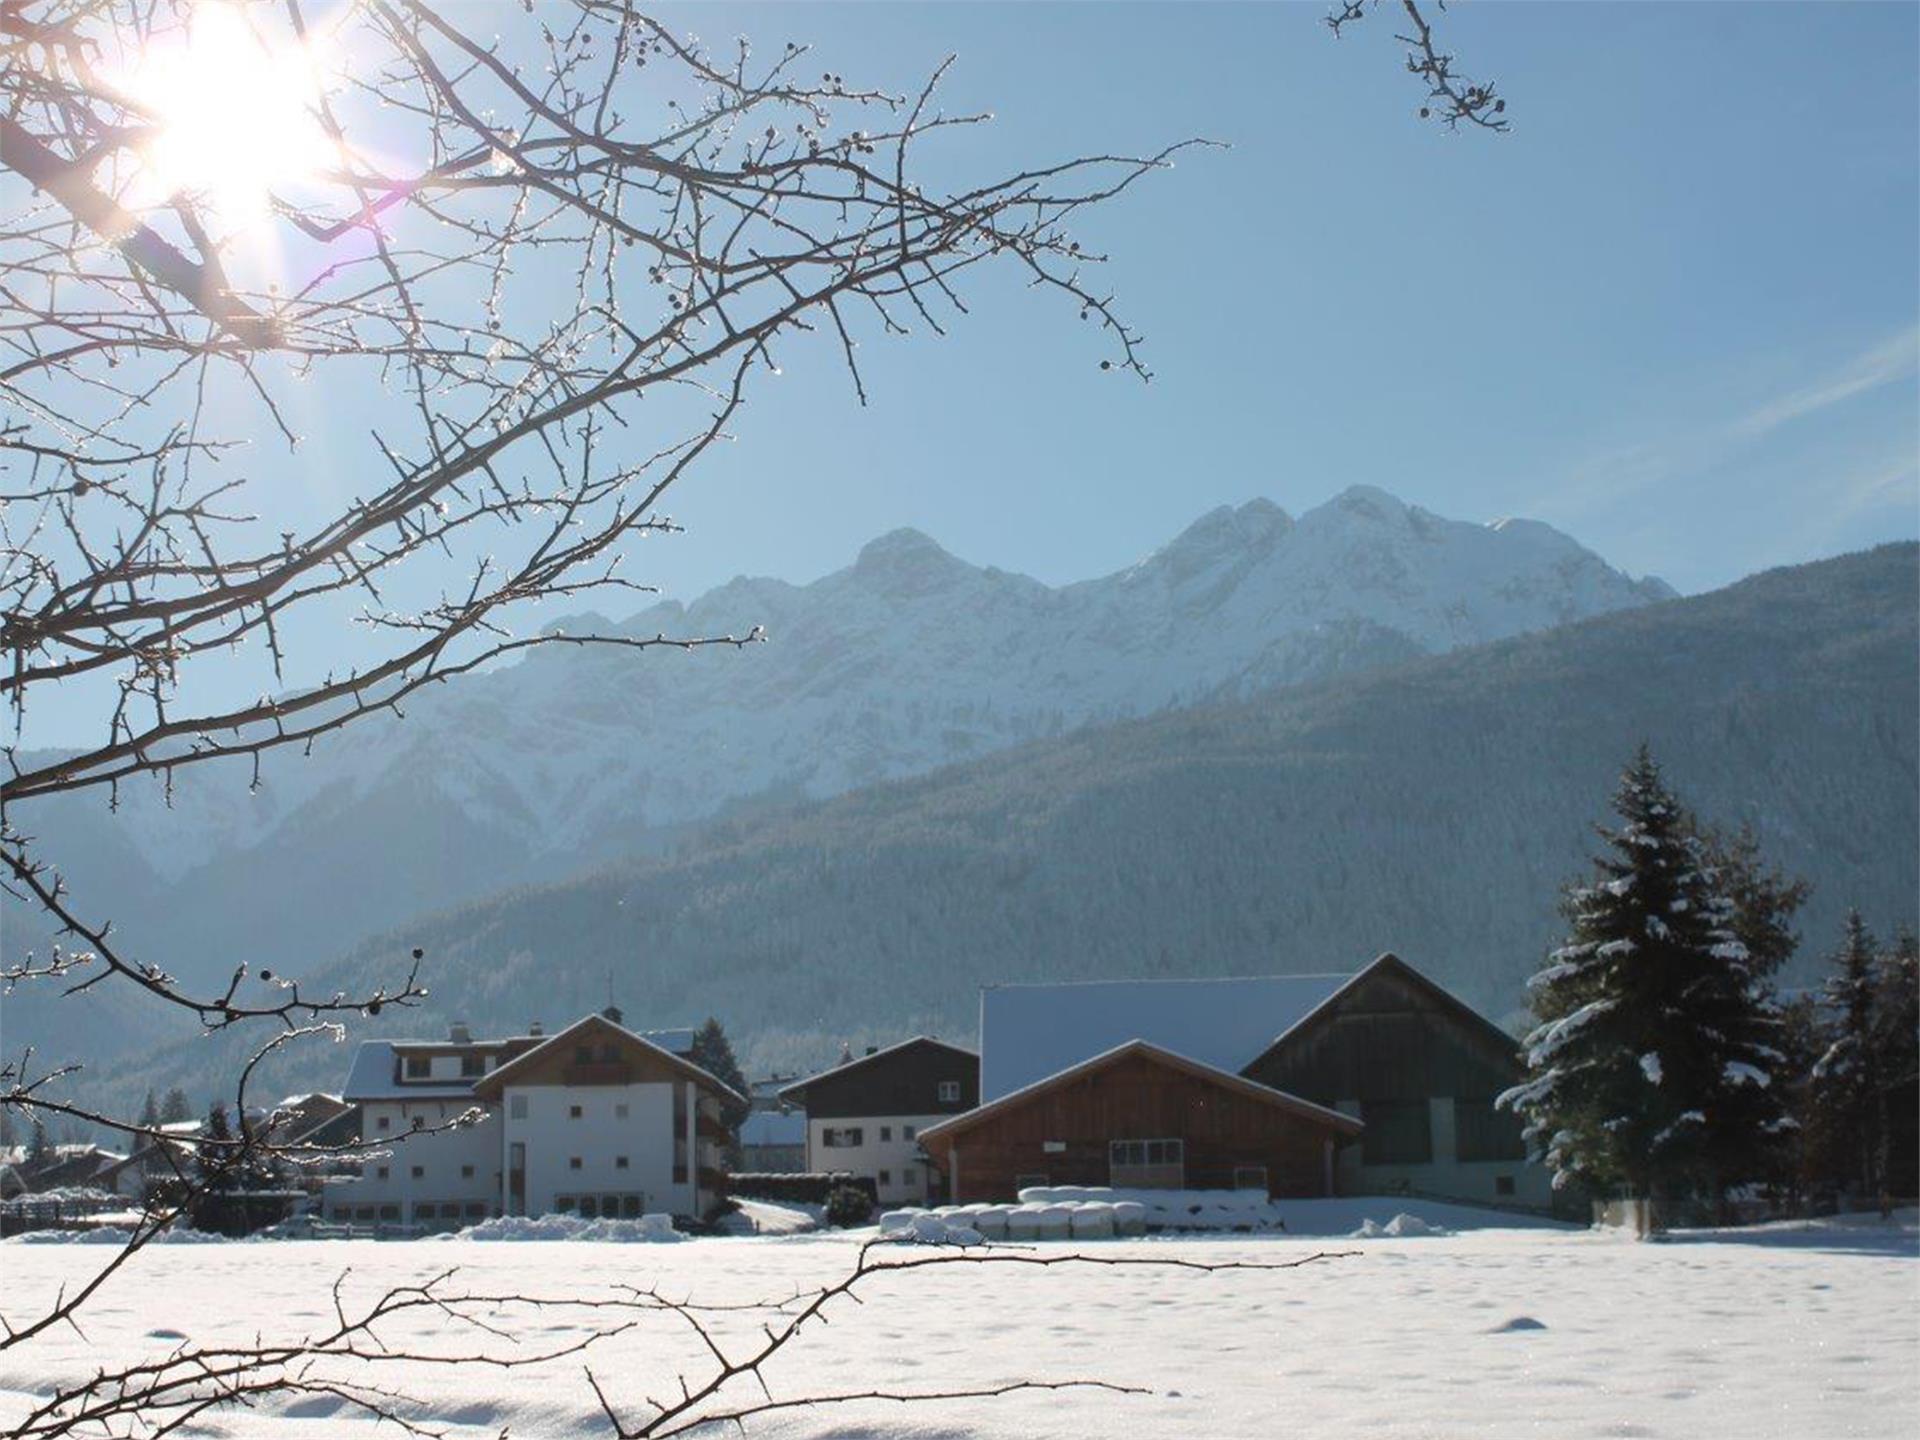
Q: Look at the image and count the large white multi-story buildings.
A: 2